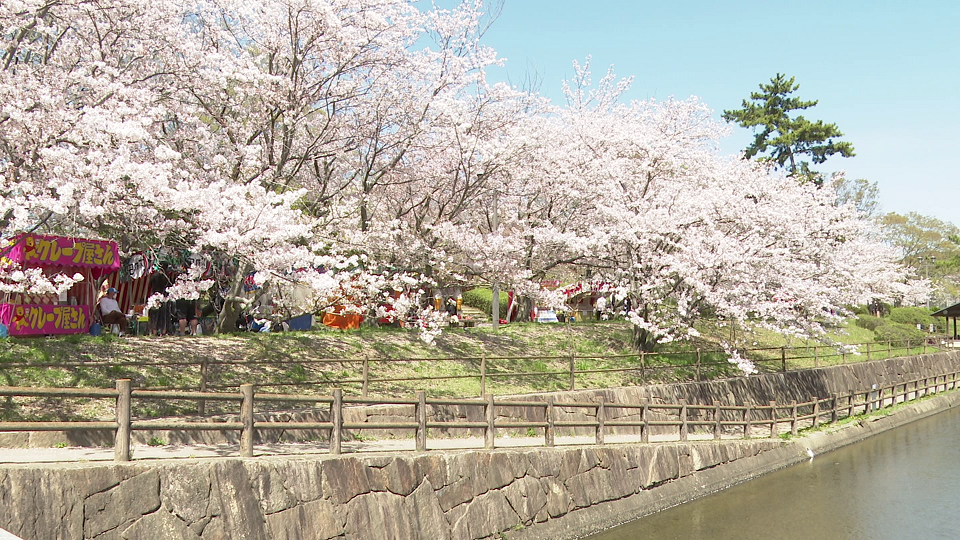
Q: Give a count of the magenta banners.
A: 2